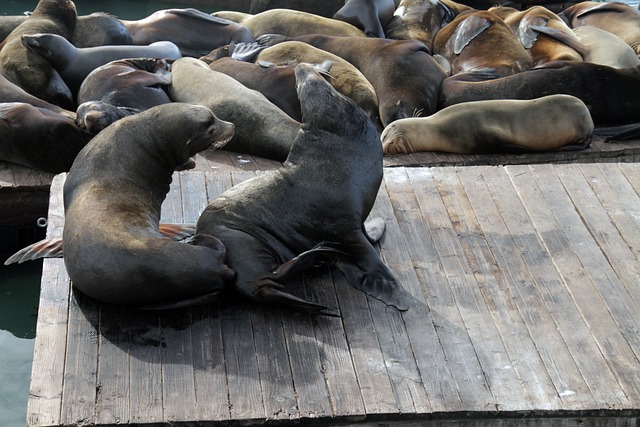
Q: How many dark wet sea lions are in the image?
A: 2